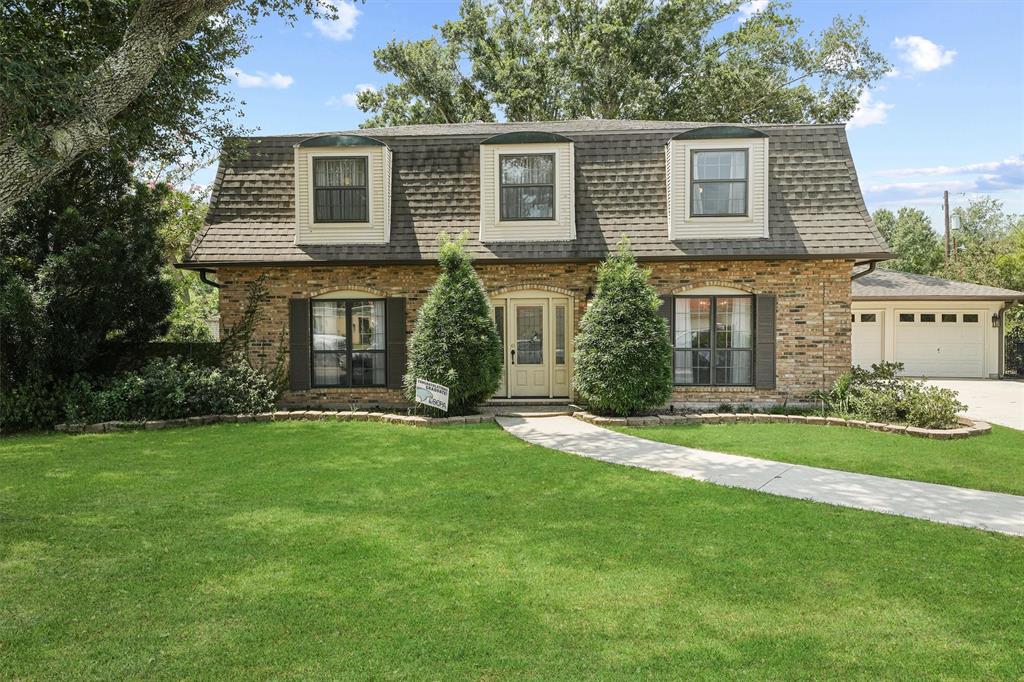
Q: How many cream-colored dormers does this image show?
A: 3